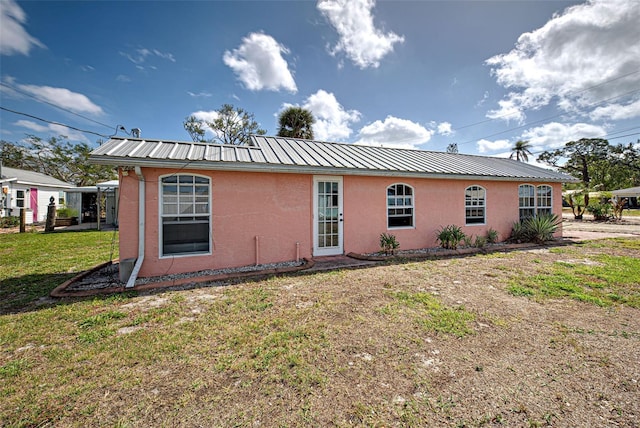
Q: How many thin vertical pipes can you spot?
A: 2